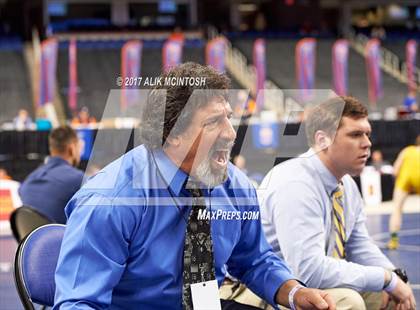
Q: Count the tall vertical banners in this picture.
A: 10